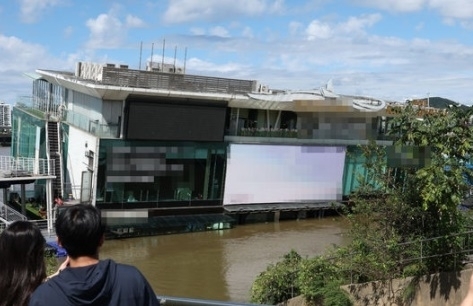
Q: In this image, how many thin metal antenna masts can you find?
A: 5